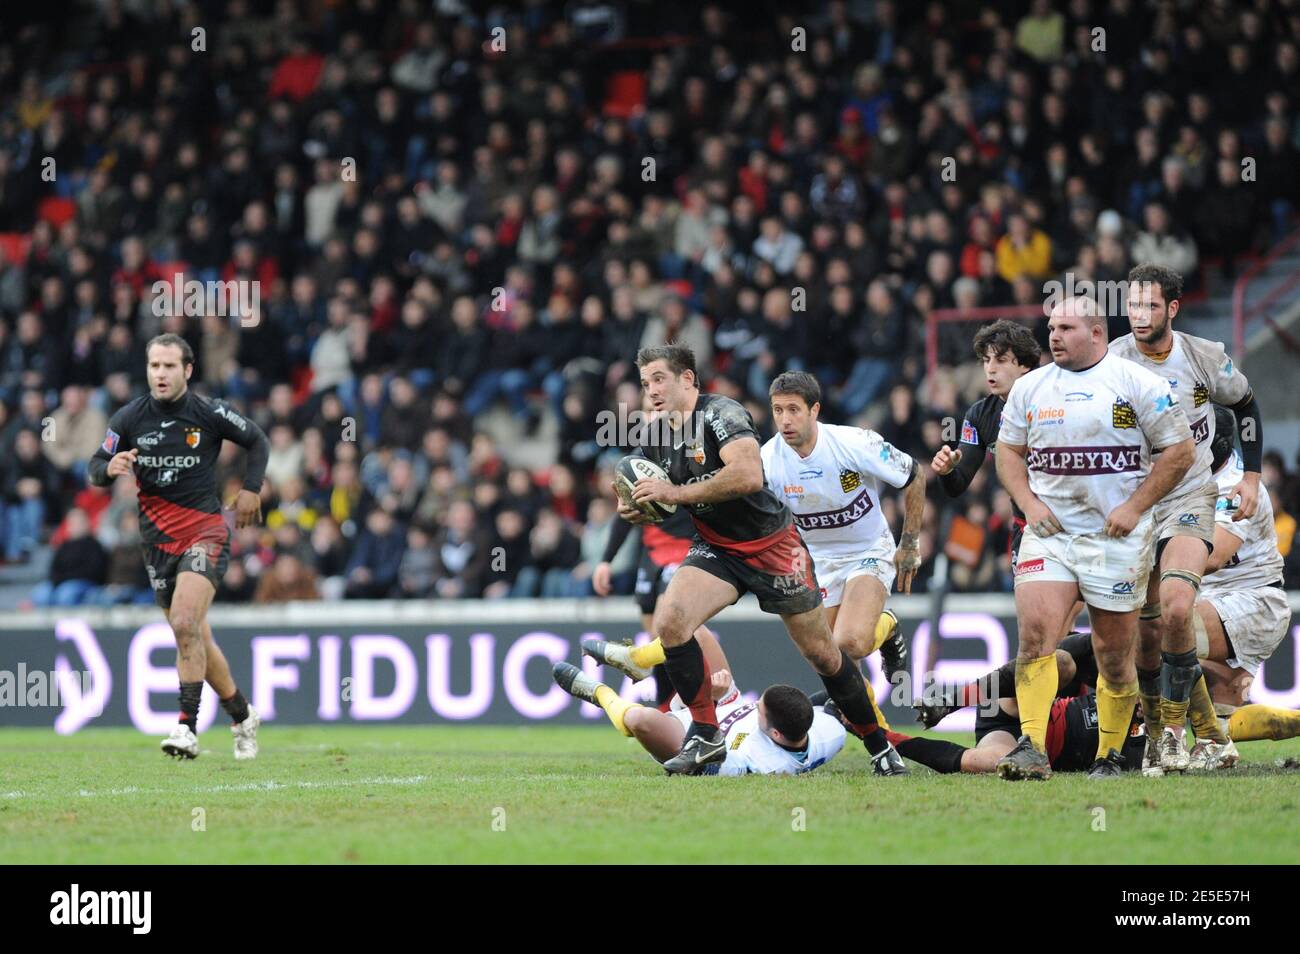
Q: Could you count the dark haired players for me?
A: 6